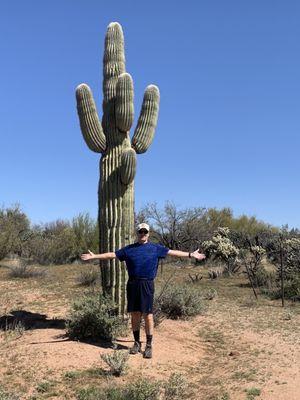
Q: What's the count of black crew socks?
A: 2